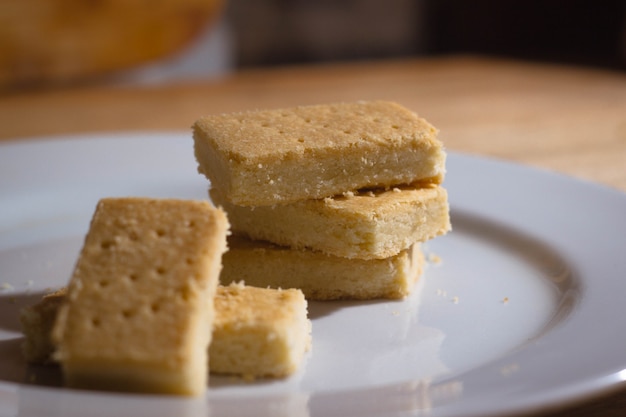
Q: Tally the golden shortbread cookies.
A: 5